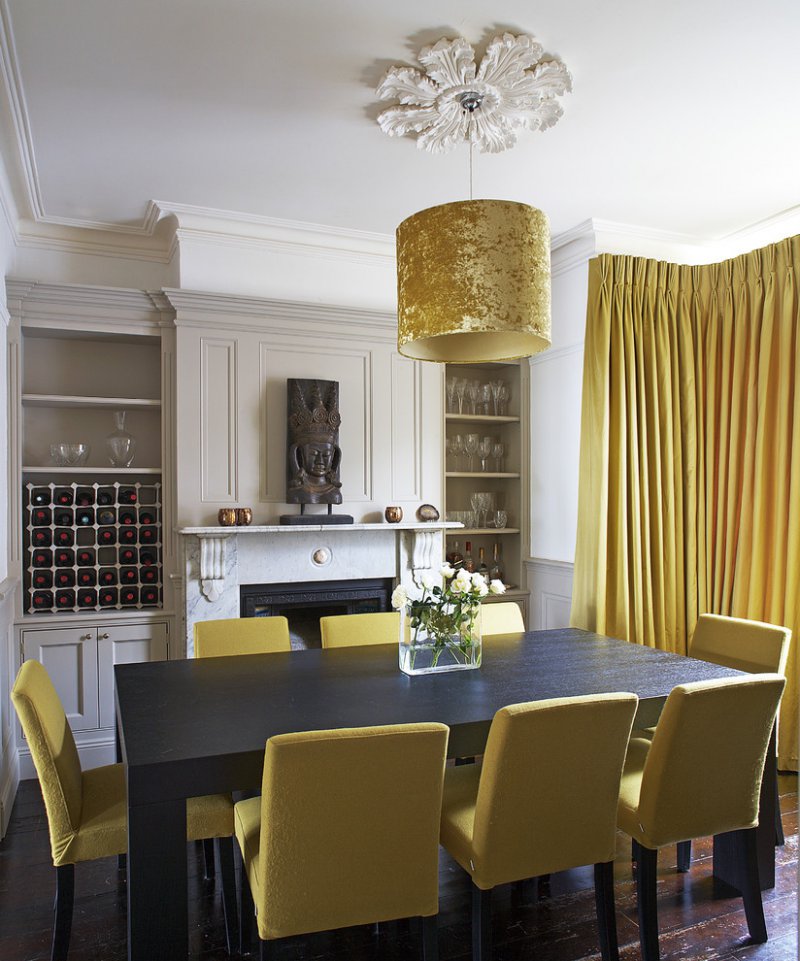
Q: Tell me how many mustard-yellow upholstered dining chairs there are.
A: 8